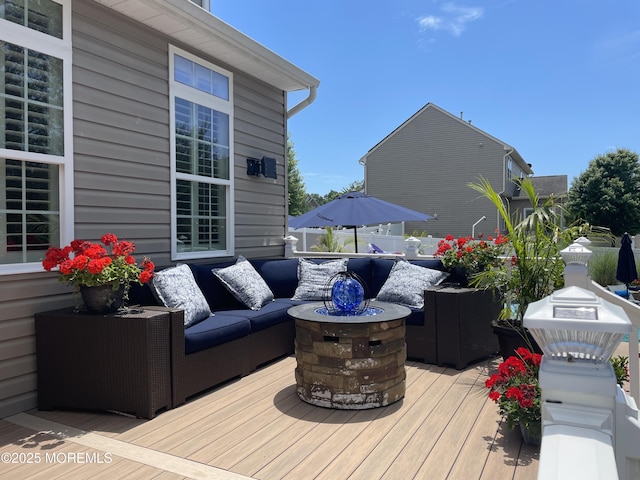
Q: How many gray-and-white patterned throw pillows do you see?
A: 4